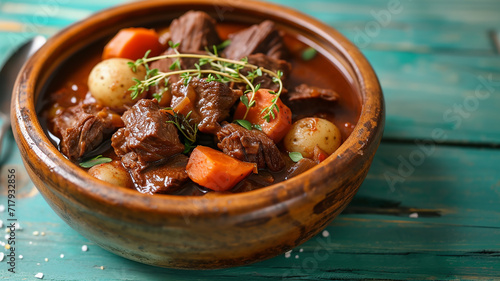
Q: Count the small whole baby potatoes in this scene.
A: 3